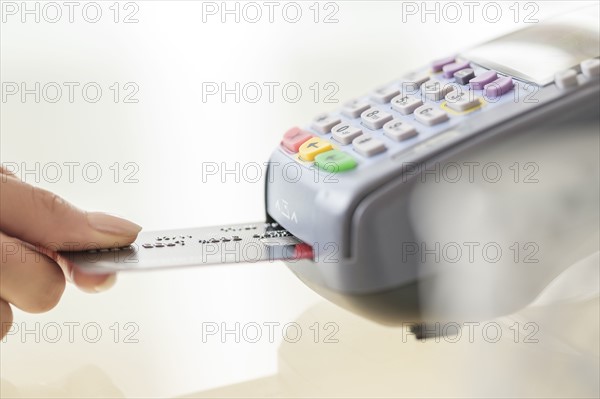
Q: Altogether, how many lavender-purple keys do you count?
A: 4